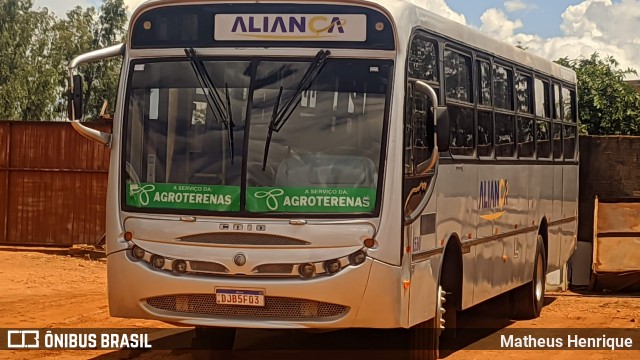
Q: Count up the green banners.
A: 2